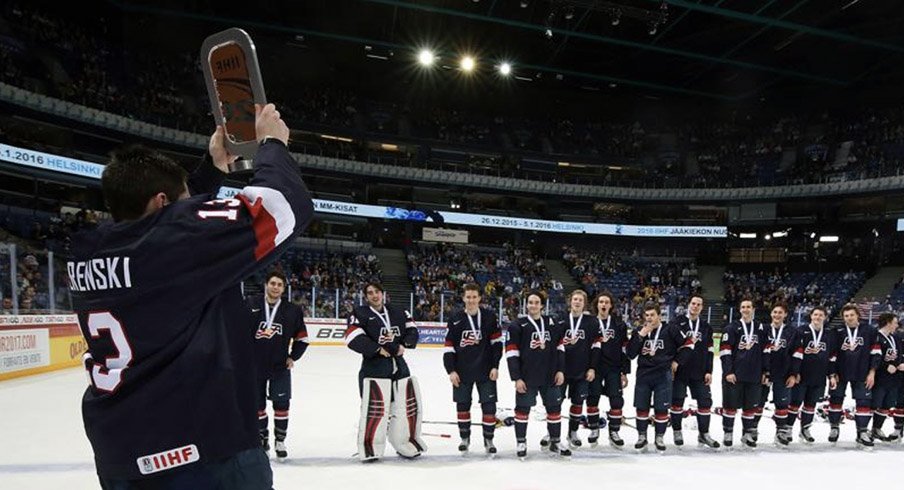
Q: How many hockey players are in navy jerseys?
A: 14